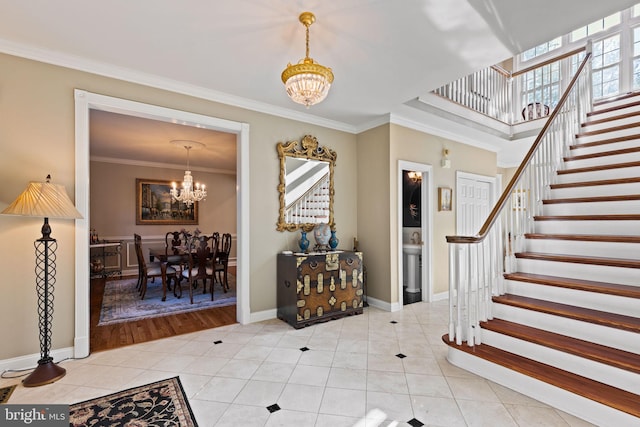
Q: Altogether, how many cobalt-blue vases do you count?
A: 2